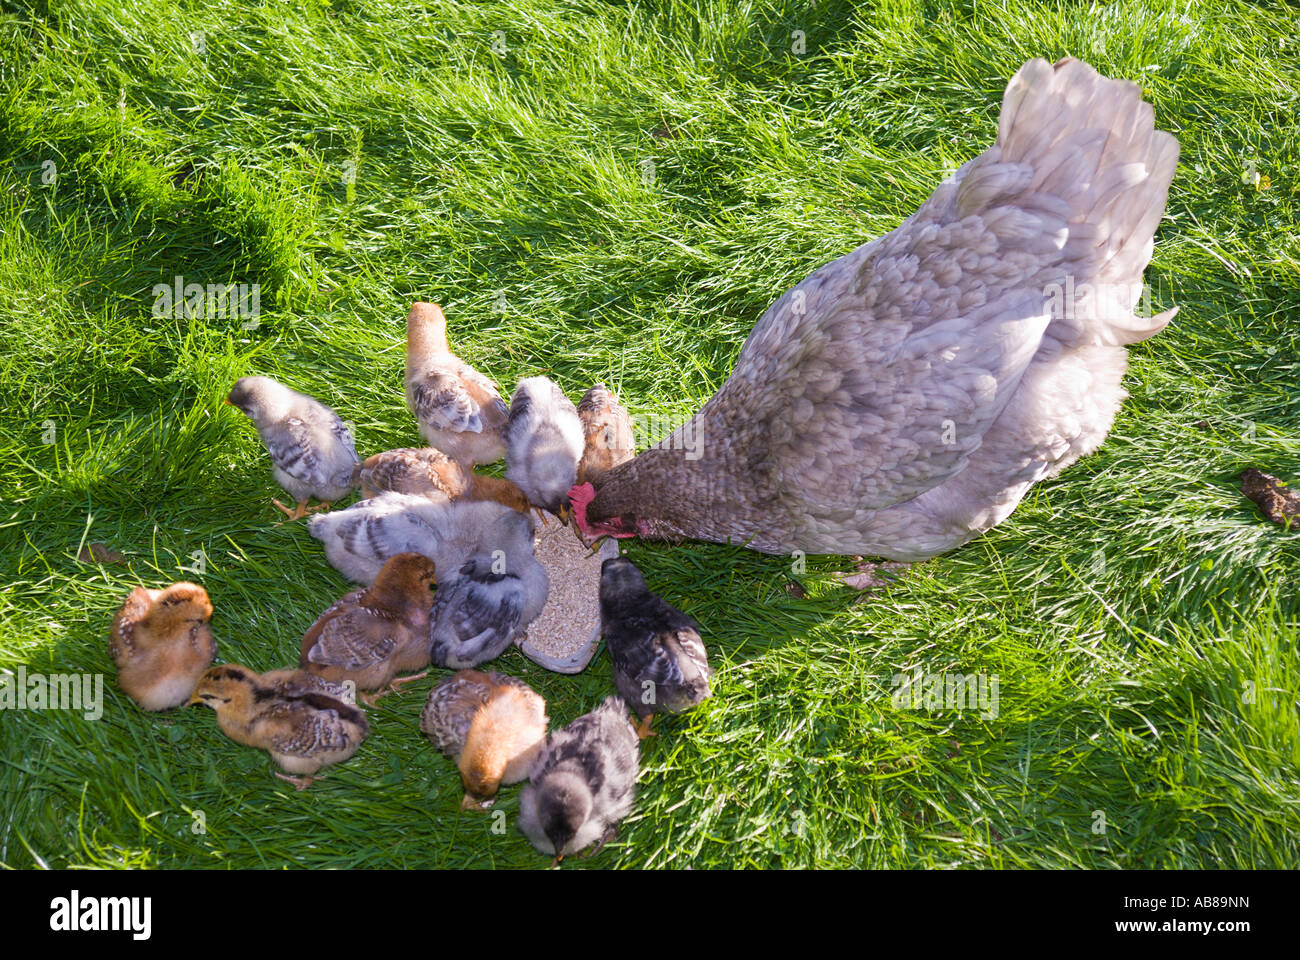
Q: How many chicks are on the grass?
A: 13